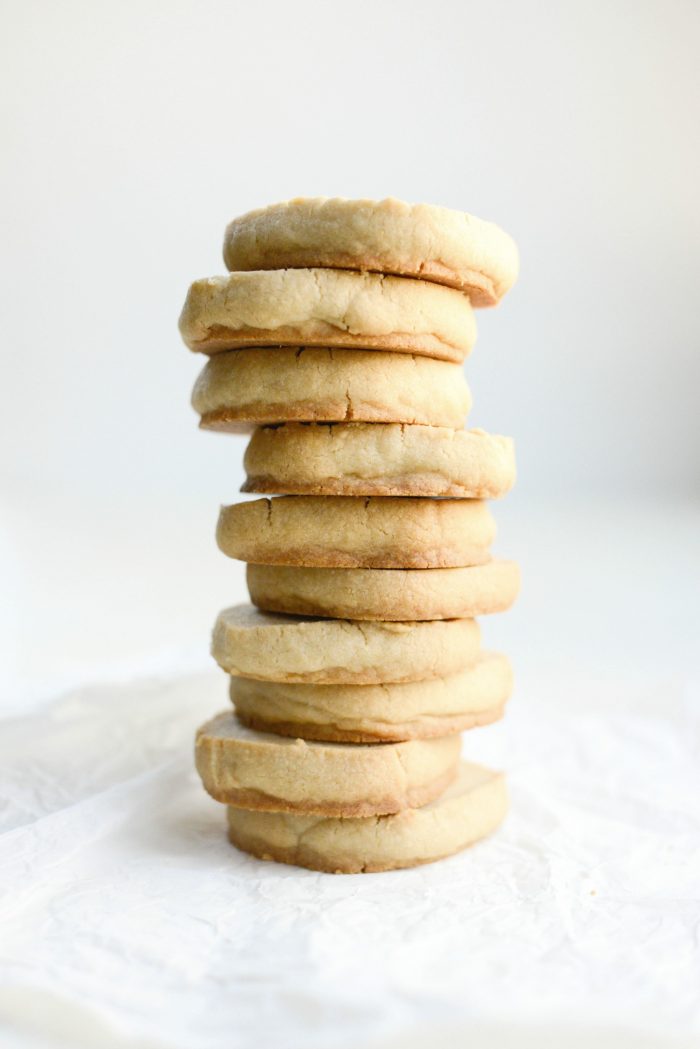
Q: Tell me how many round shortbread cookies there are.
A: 10